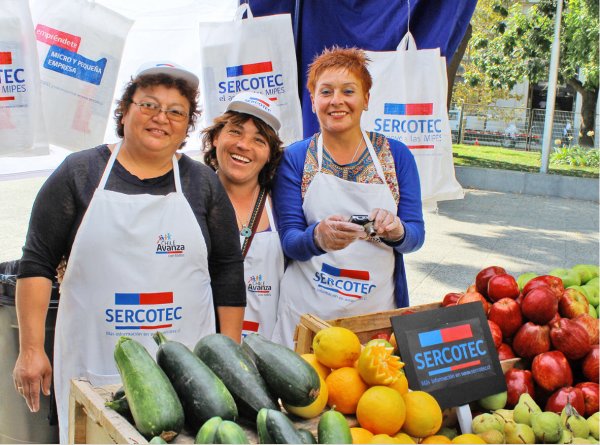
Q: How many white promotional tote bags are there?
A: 4